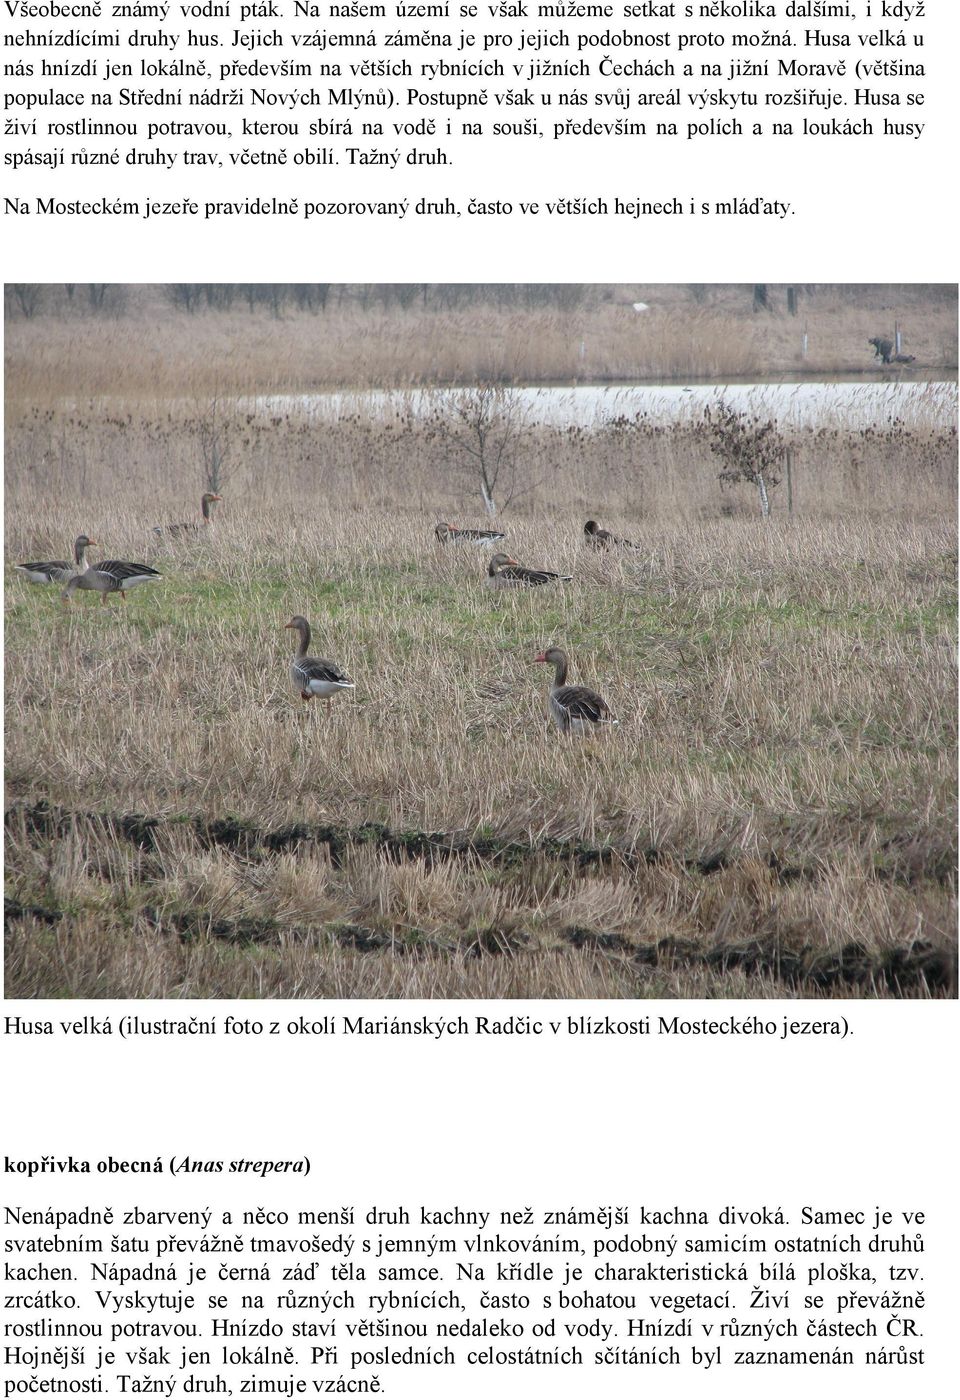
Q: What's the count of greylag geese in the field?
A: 8